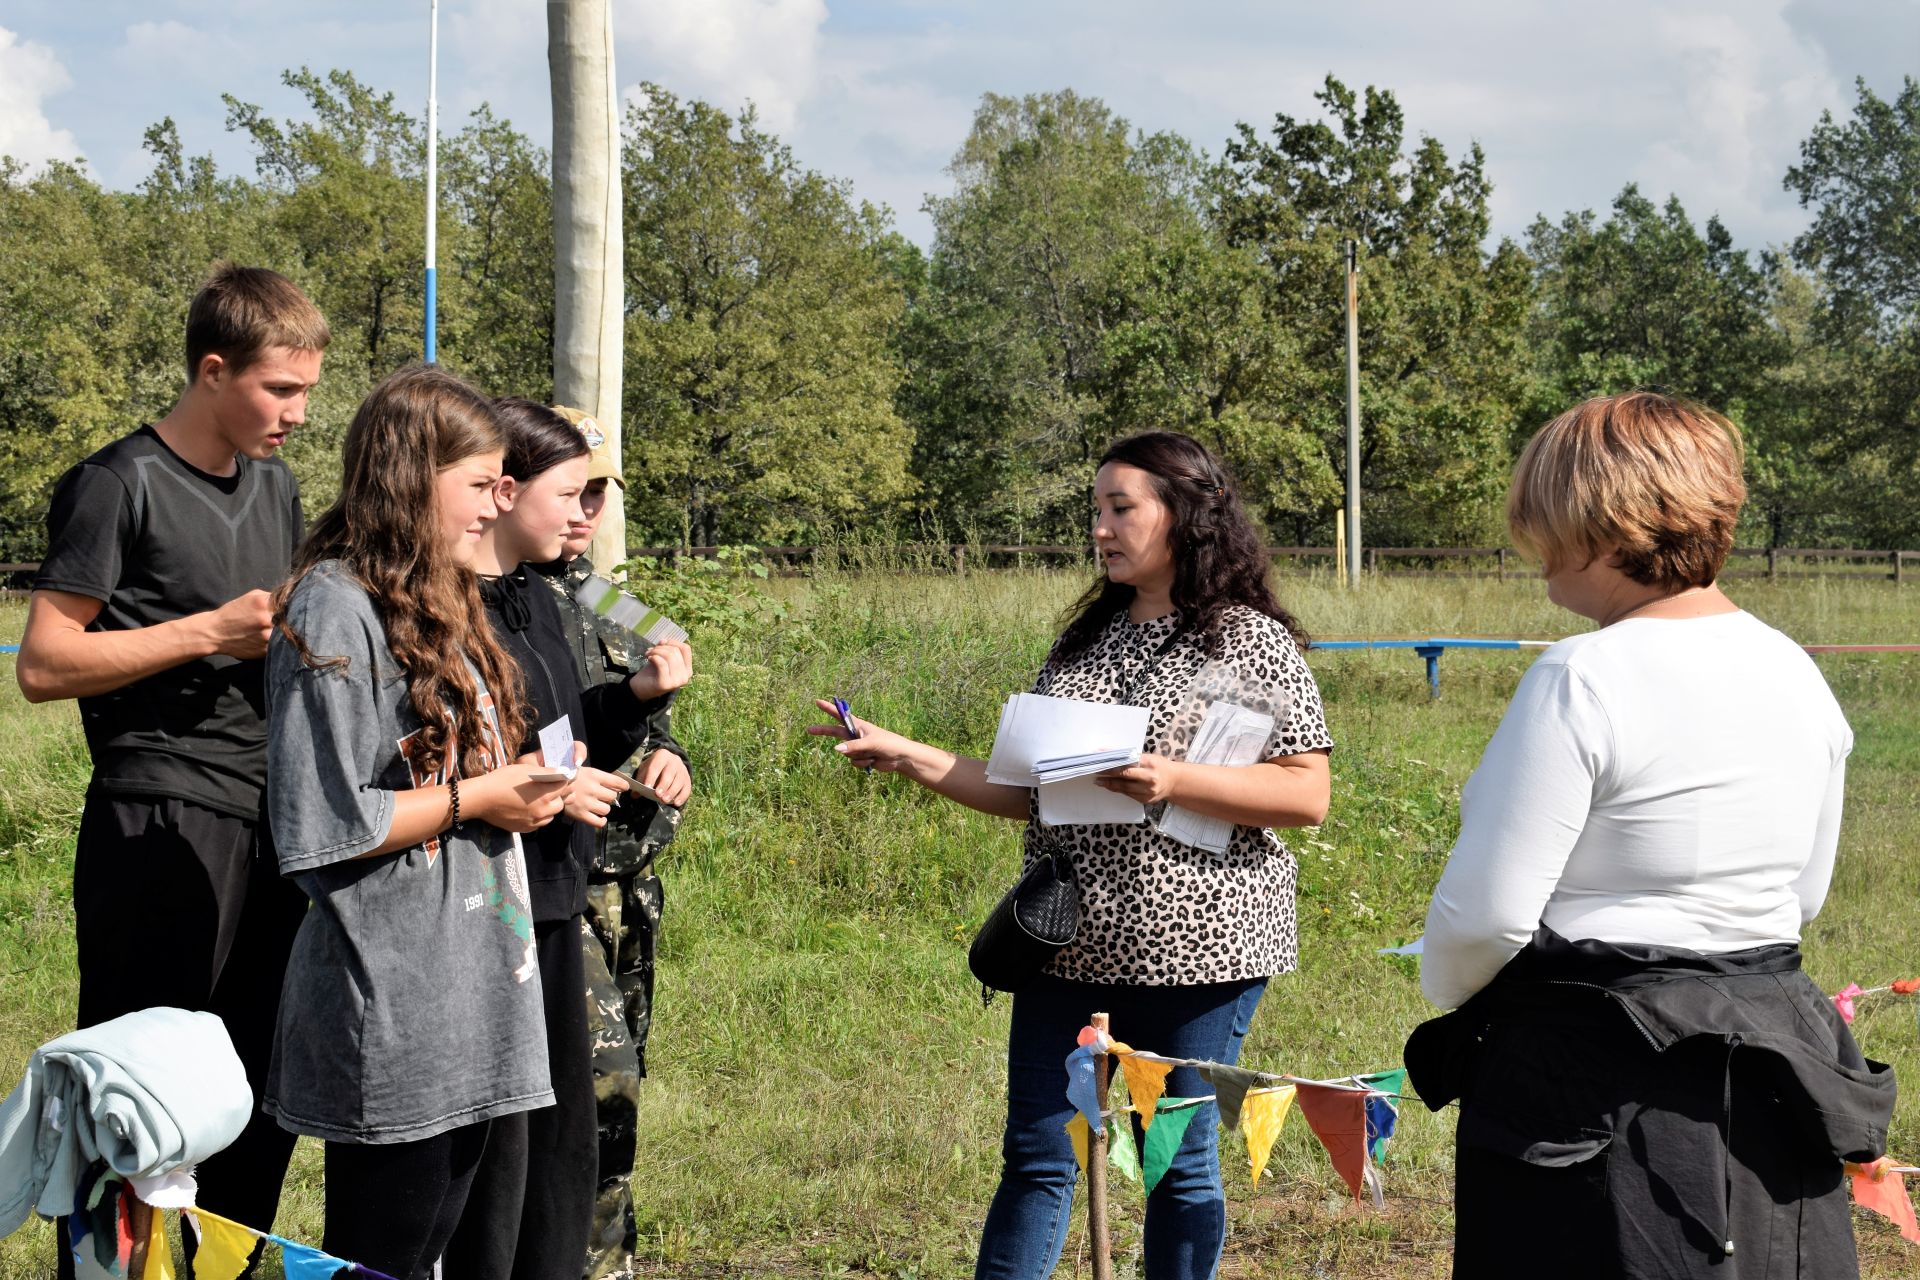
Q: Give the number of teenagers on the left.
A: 4